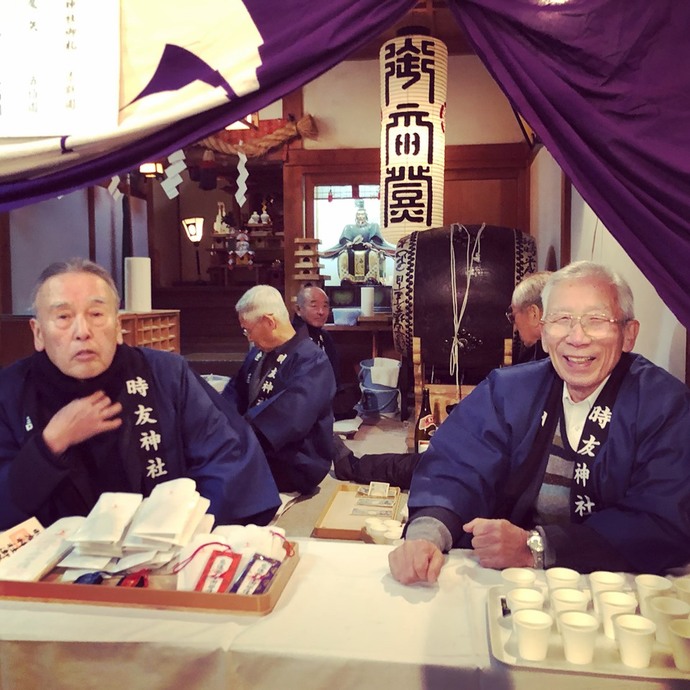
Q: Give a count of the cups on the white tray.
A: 13